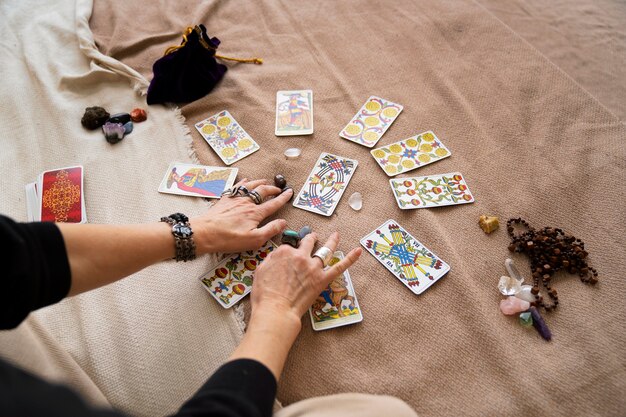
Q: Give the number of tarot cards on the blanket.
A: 10